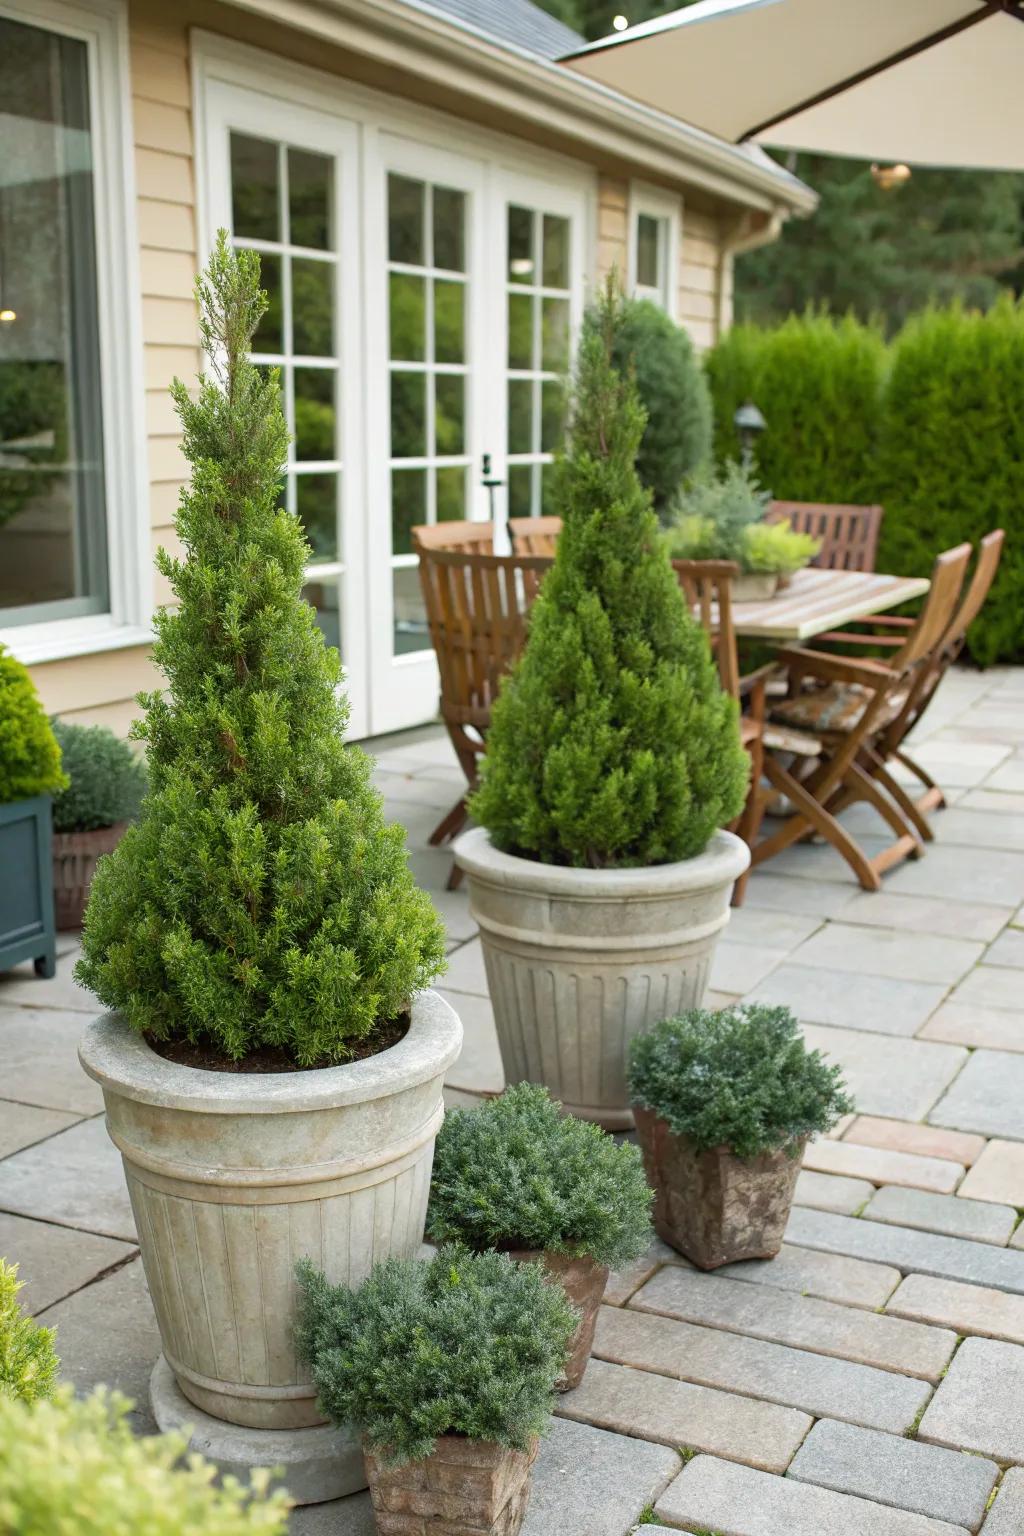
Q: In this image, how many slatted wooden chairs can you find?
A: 6